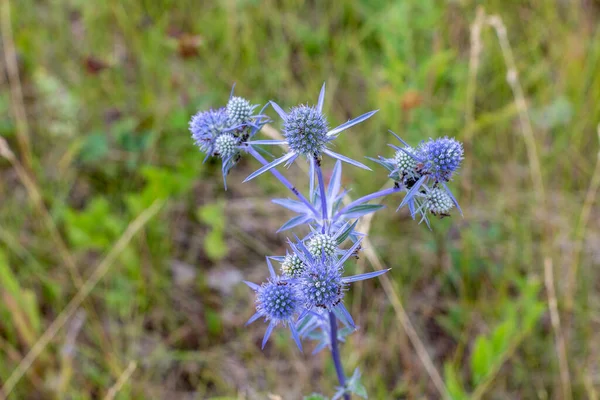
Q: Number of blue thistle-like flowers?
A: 11